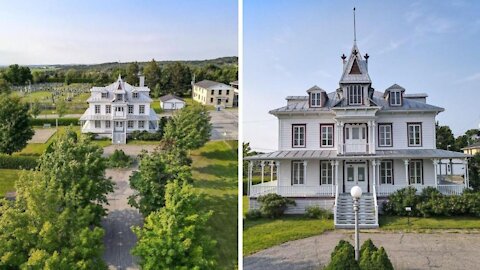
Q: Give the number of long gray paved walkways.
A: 1